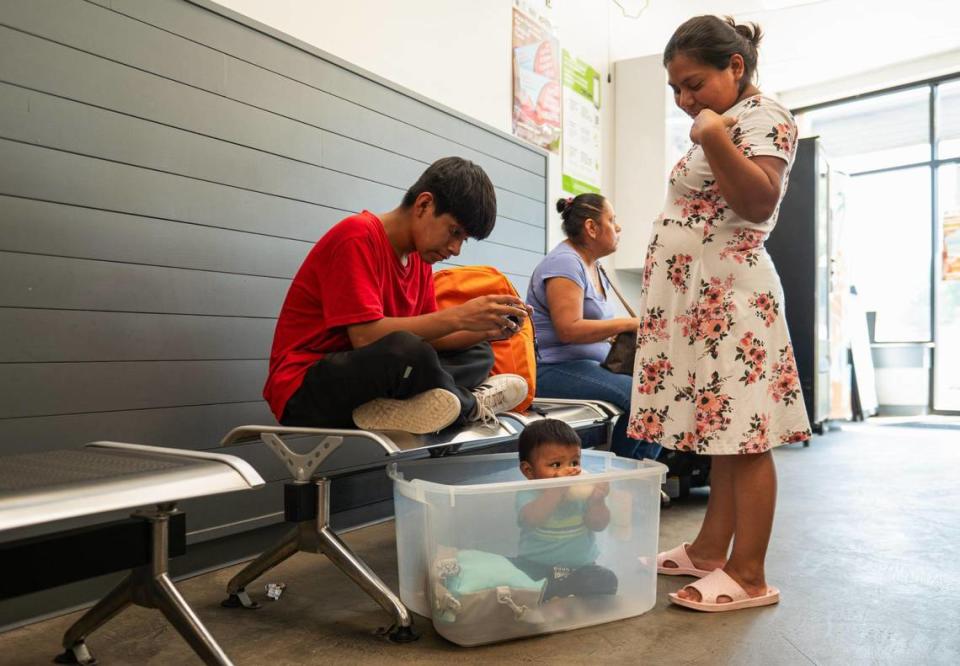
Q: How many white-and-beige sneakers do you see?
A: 2